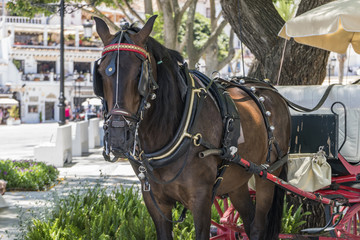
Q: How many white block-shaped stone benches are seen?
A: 3